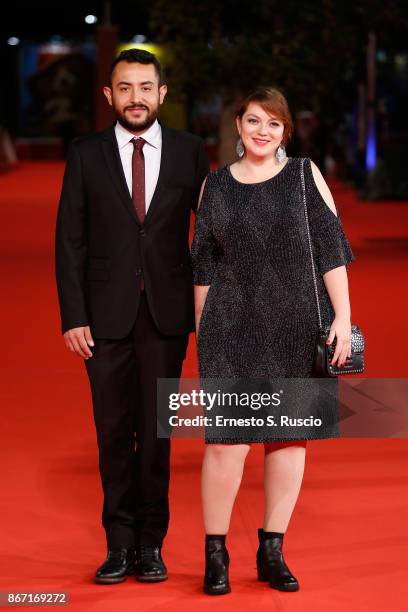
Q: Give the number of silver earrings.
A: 2